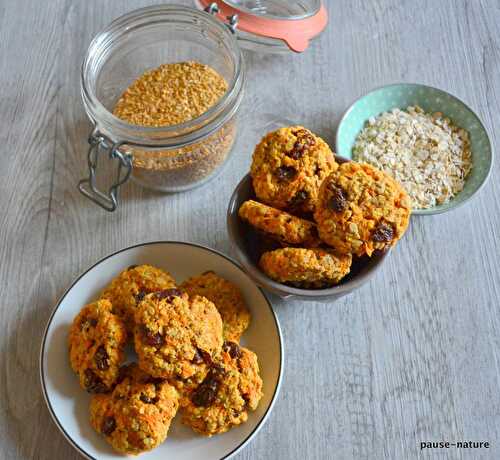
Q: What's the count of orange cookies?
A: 10